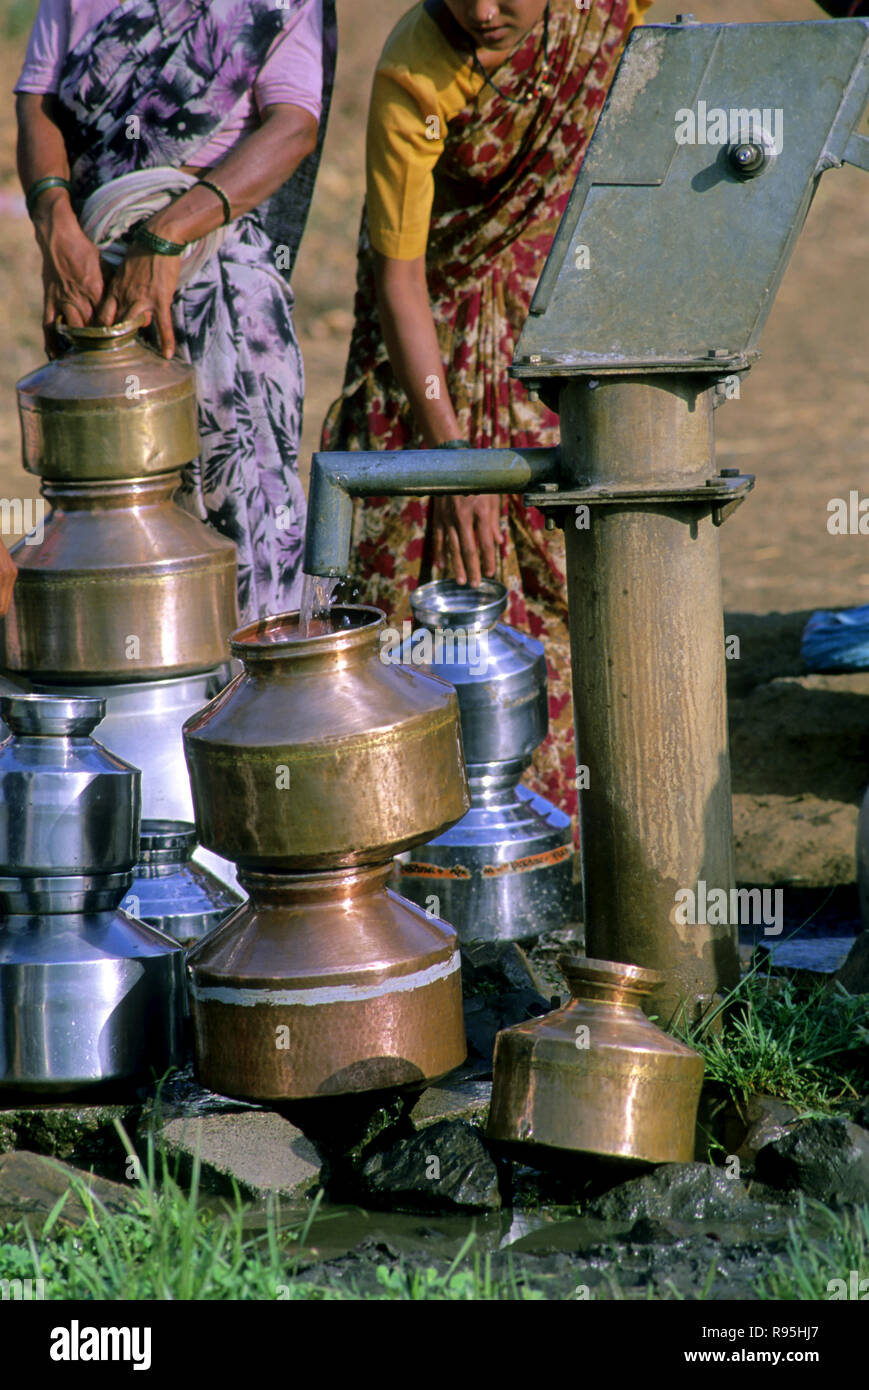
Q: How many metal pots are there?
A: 11